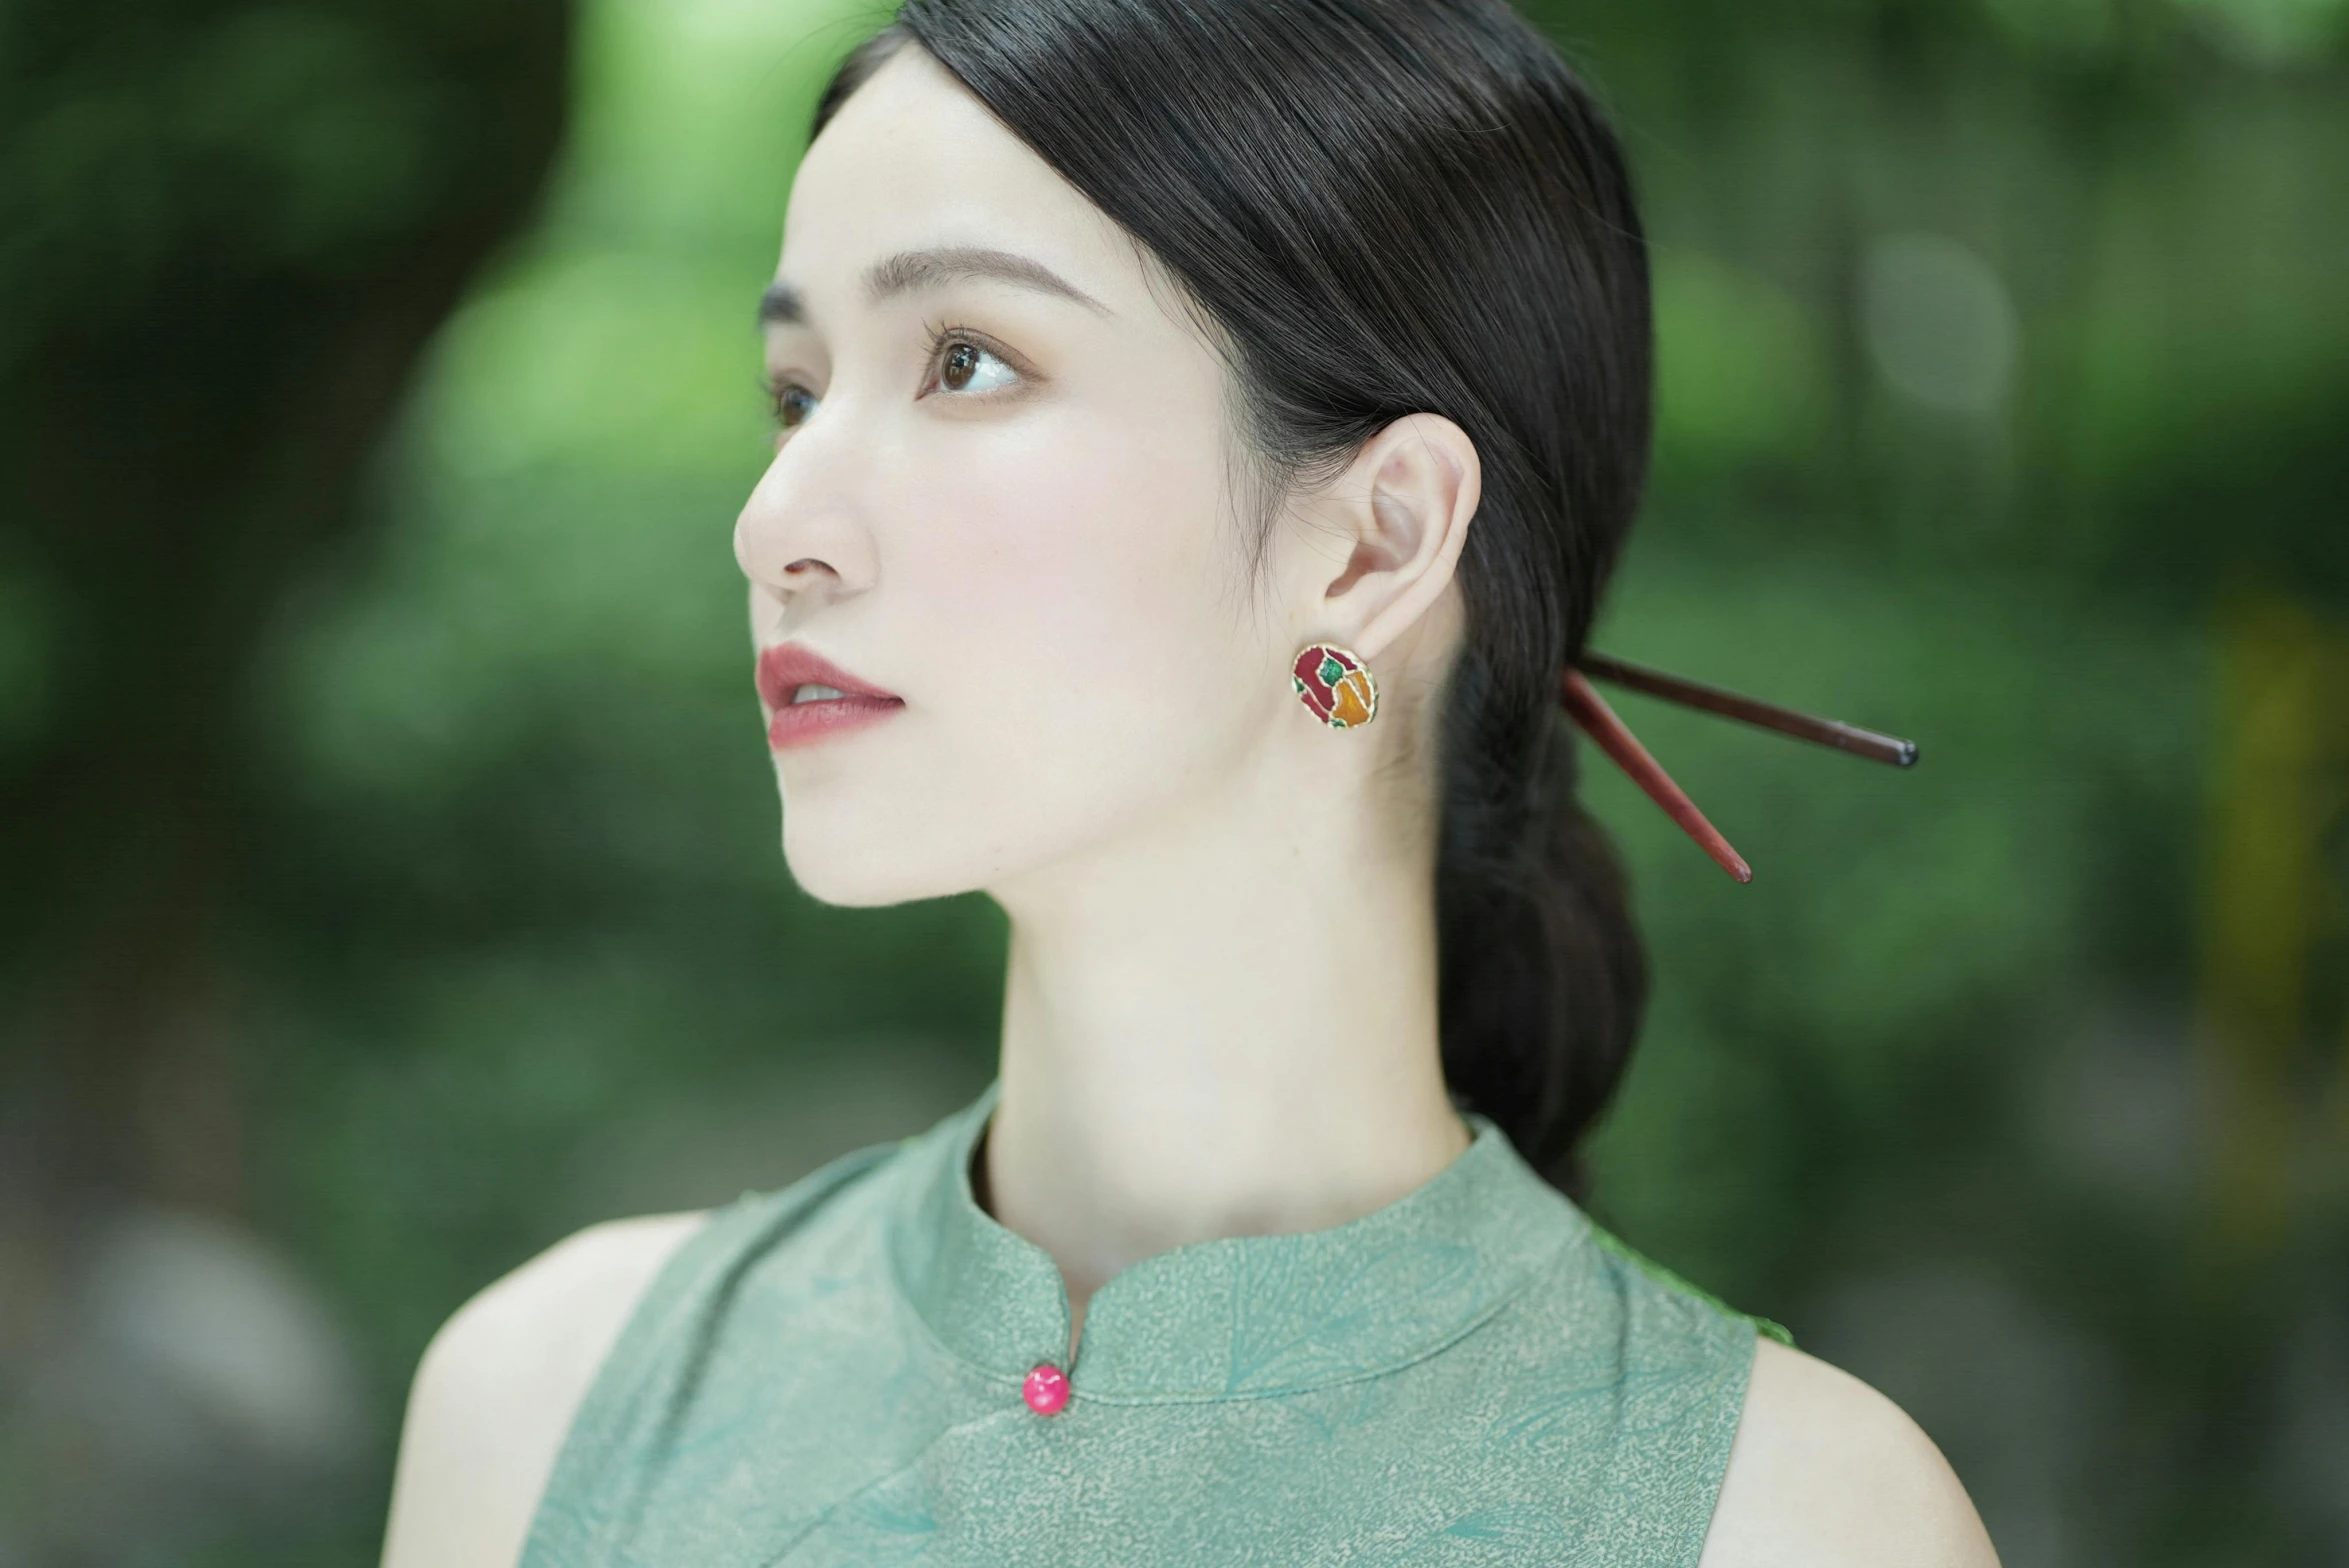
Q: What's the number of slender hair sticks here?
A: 2